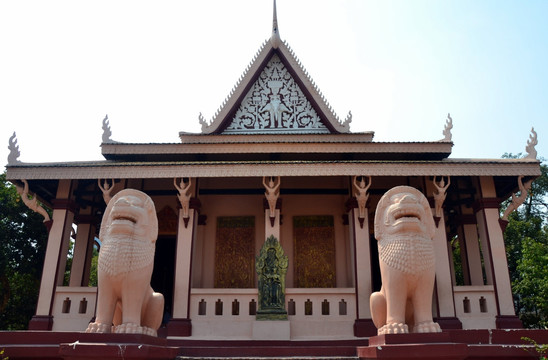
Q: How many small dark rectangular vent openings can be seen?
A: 12